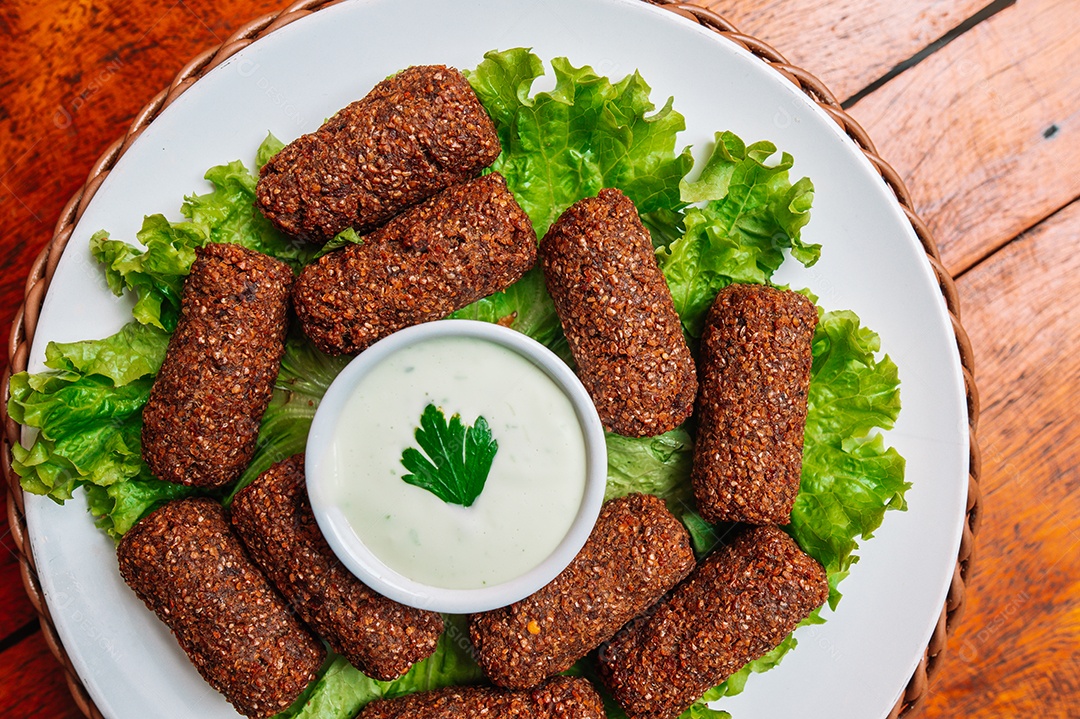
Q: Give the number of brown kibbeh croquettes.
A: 10